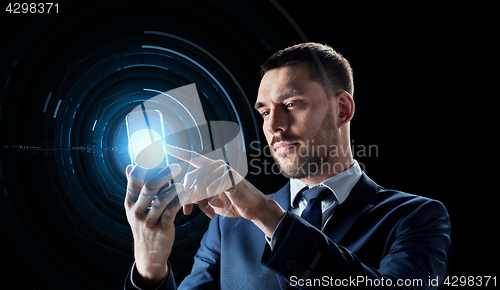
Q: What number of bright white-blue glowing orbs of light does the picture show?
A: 1